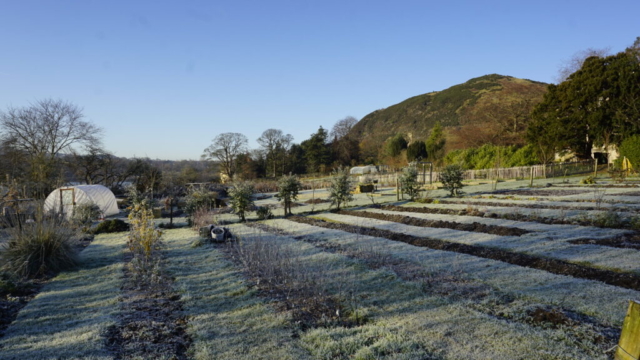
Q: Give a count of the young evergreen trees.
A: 5